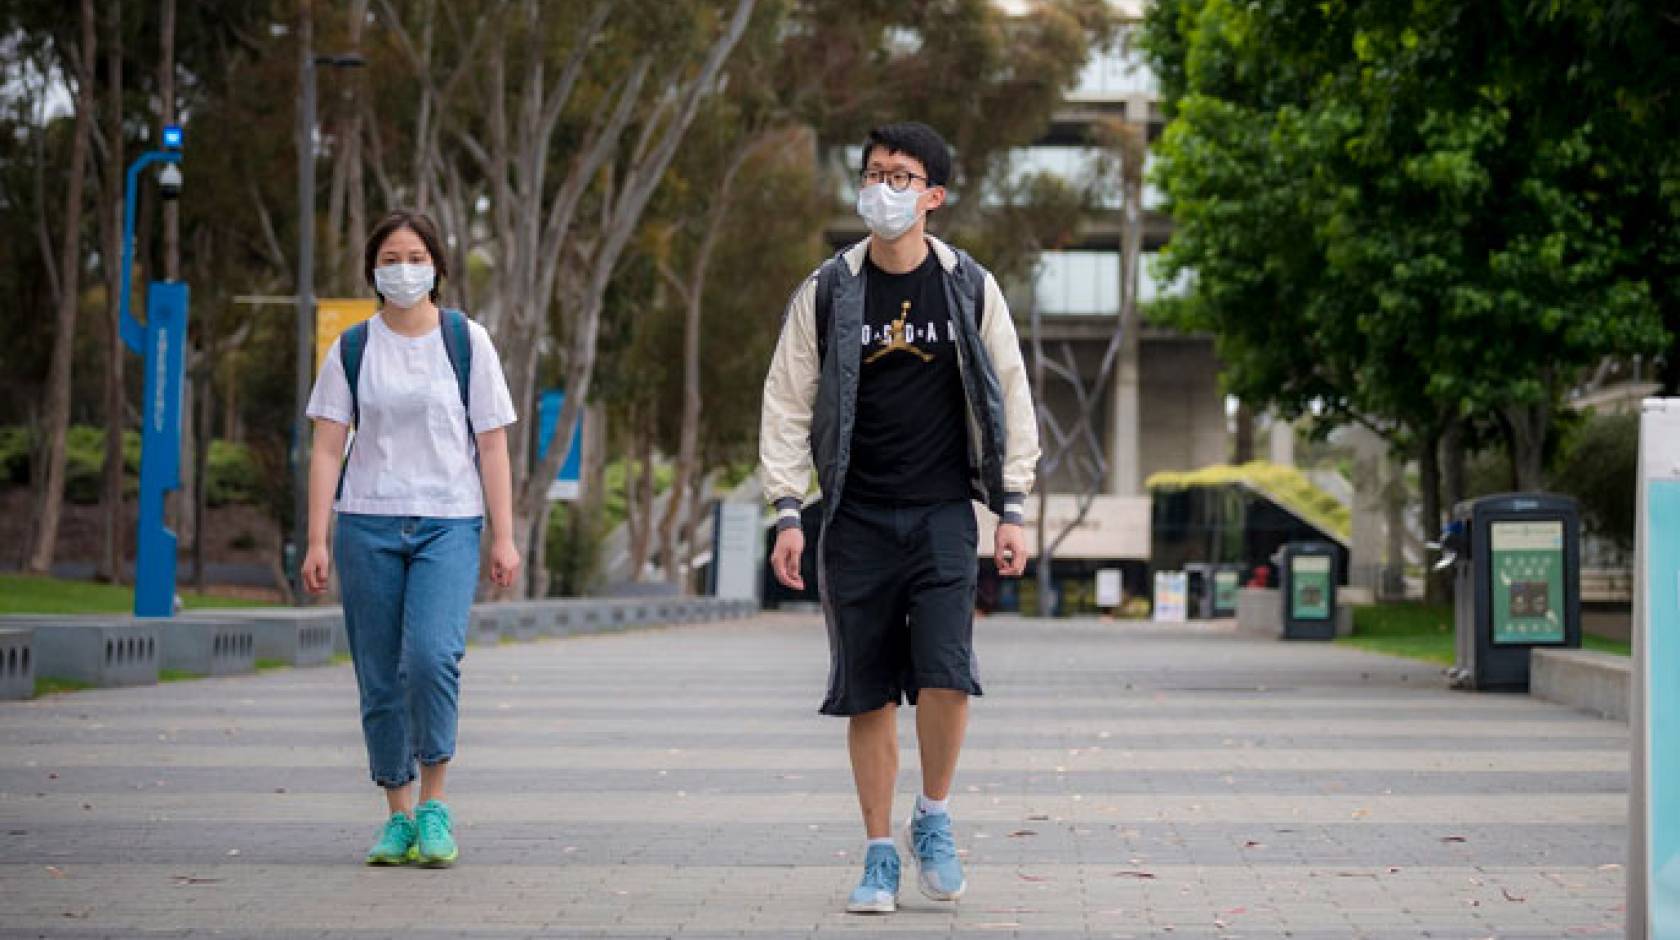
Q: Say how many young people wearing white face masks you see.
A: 2